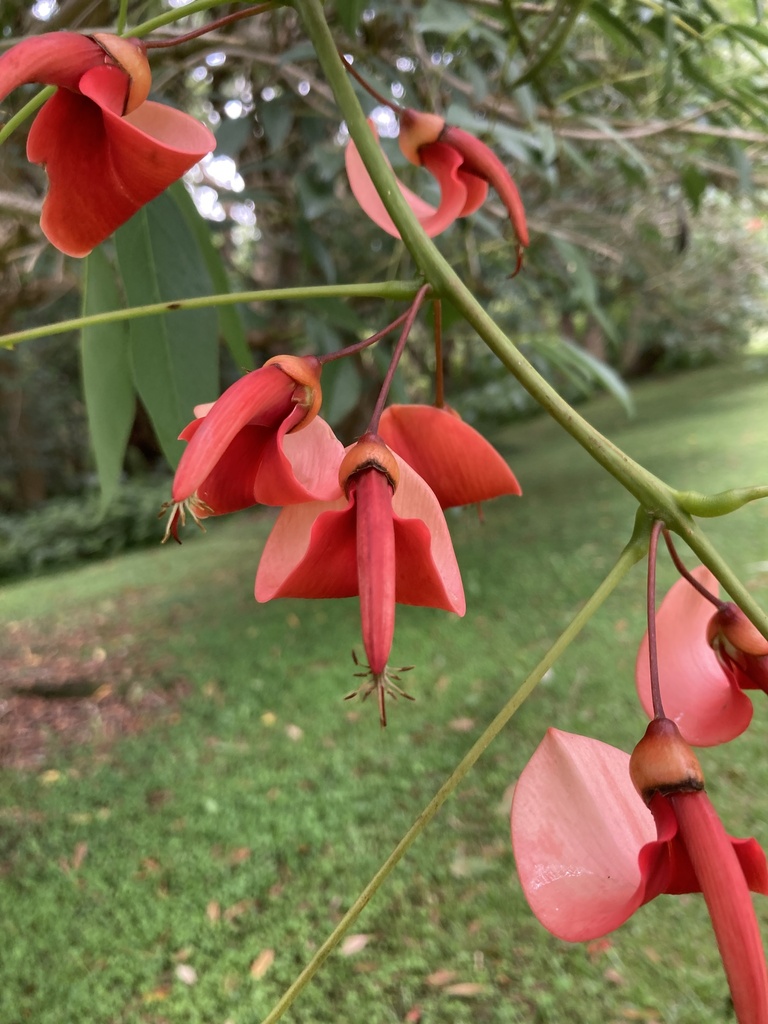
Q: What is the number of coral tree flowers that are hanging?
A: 7